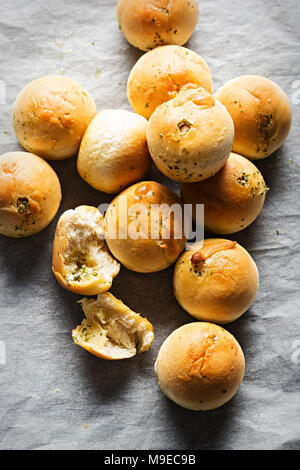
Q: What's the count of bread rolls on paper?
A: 12